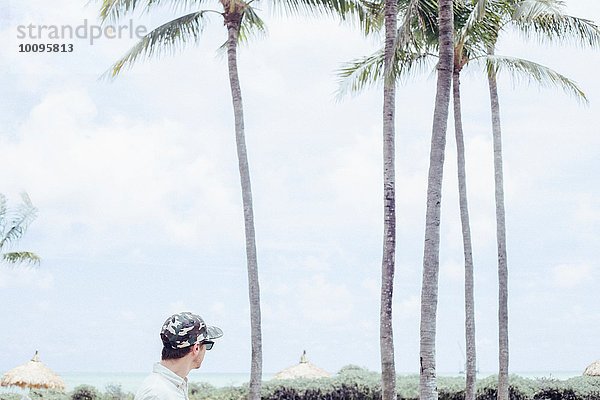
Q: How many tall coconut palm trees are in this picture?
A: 5